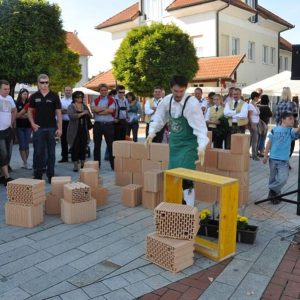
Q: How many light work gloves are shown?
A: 2